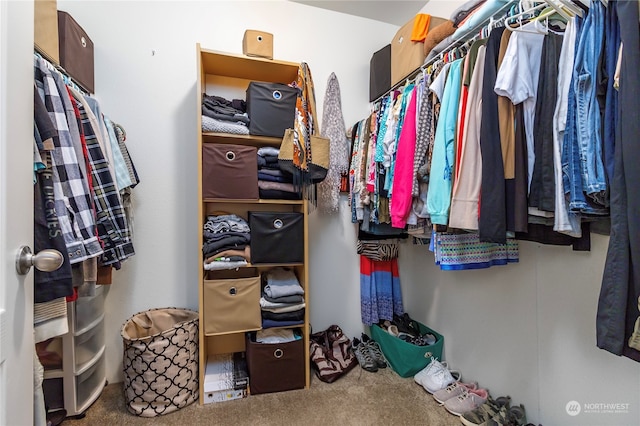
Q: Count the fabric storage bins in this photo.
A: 11